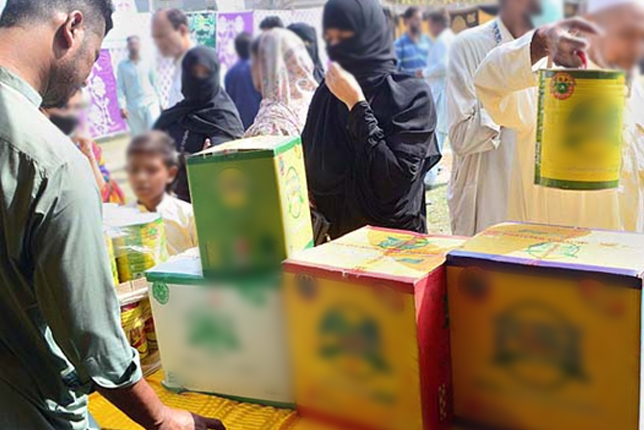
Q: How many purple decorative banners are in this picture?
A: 2